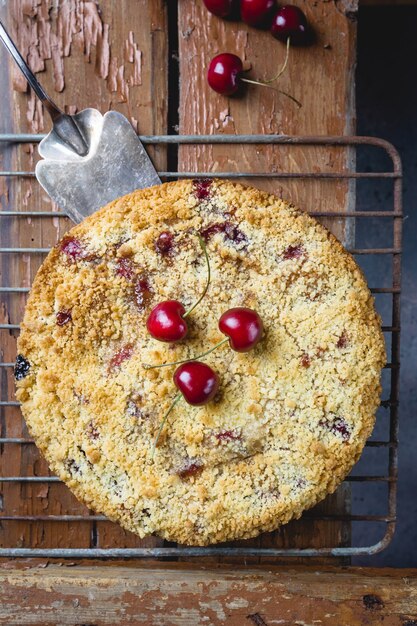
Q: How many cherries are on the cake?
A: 3